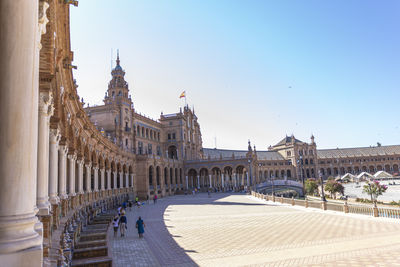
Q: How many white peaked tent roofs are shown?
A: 3